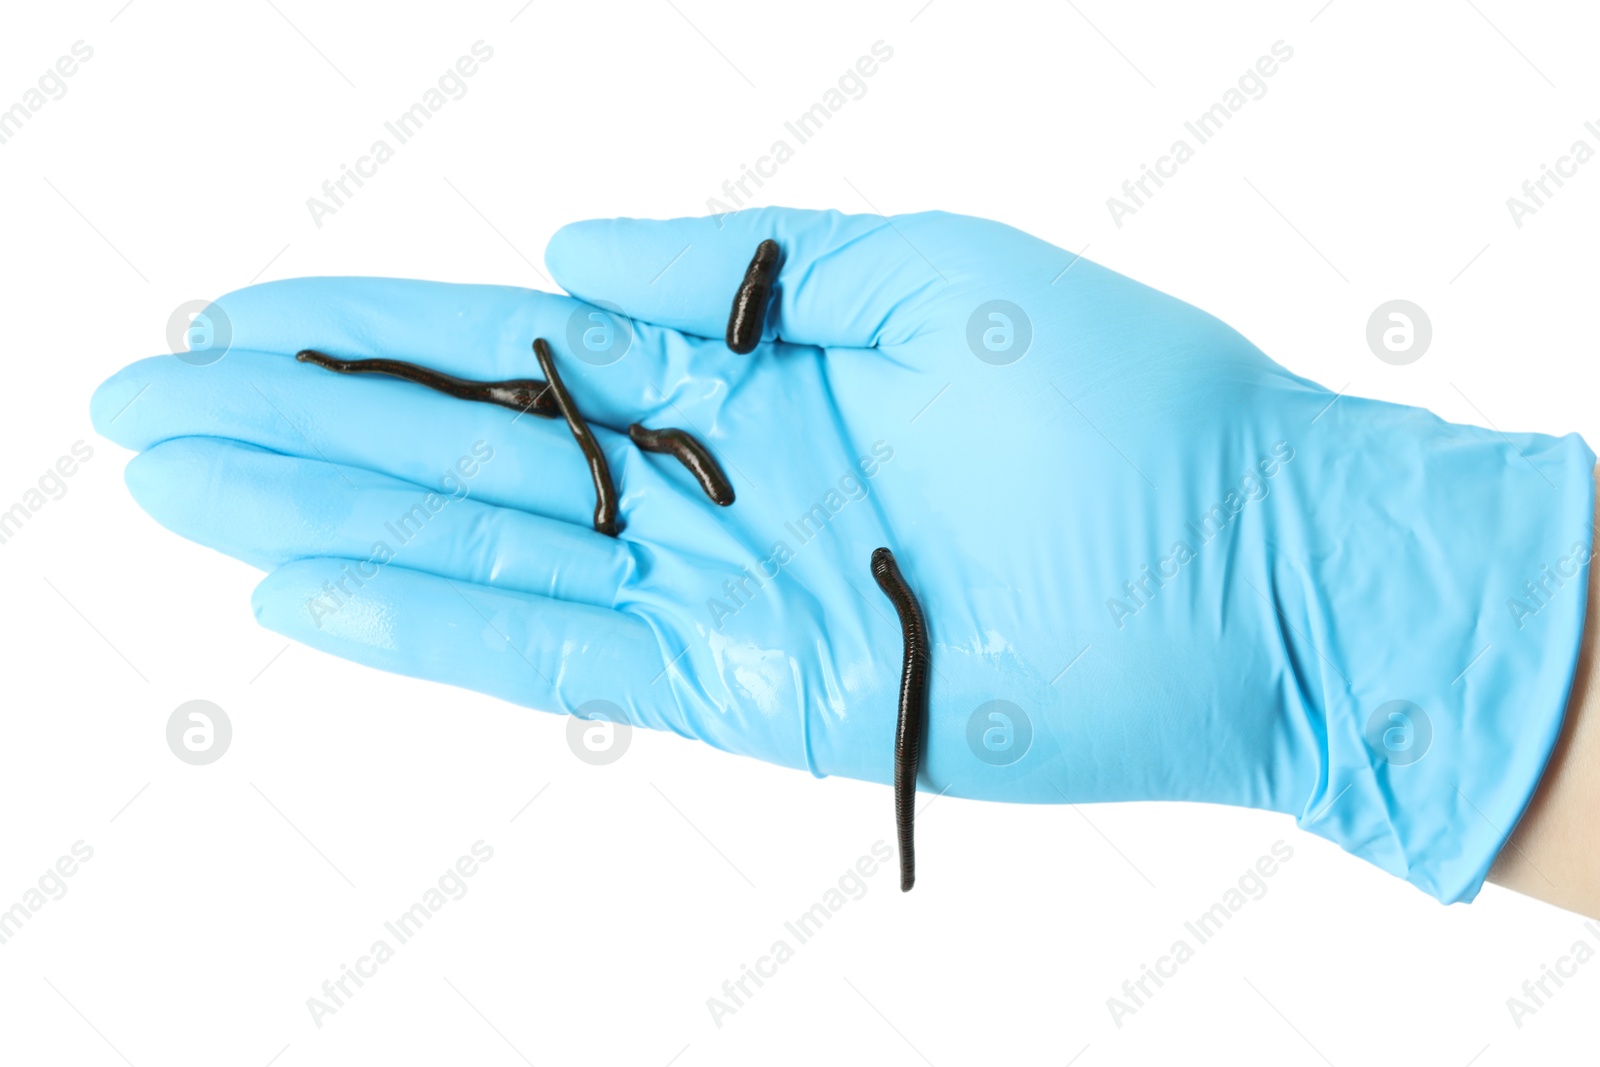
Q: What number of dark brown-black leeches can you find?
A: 5